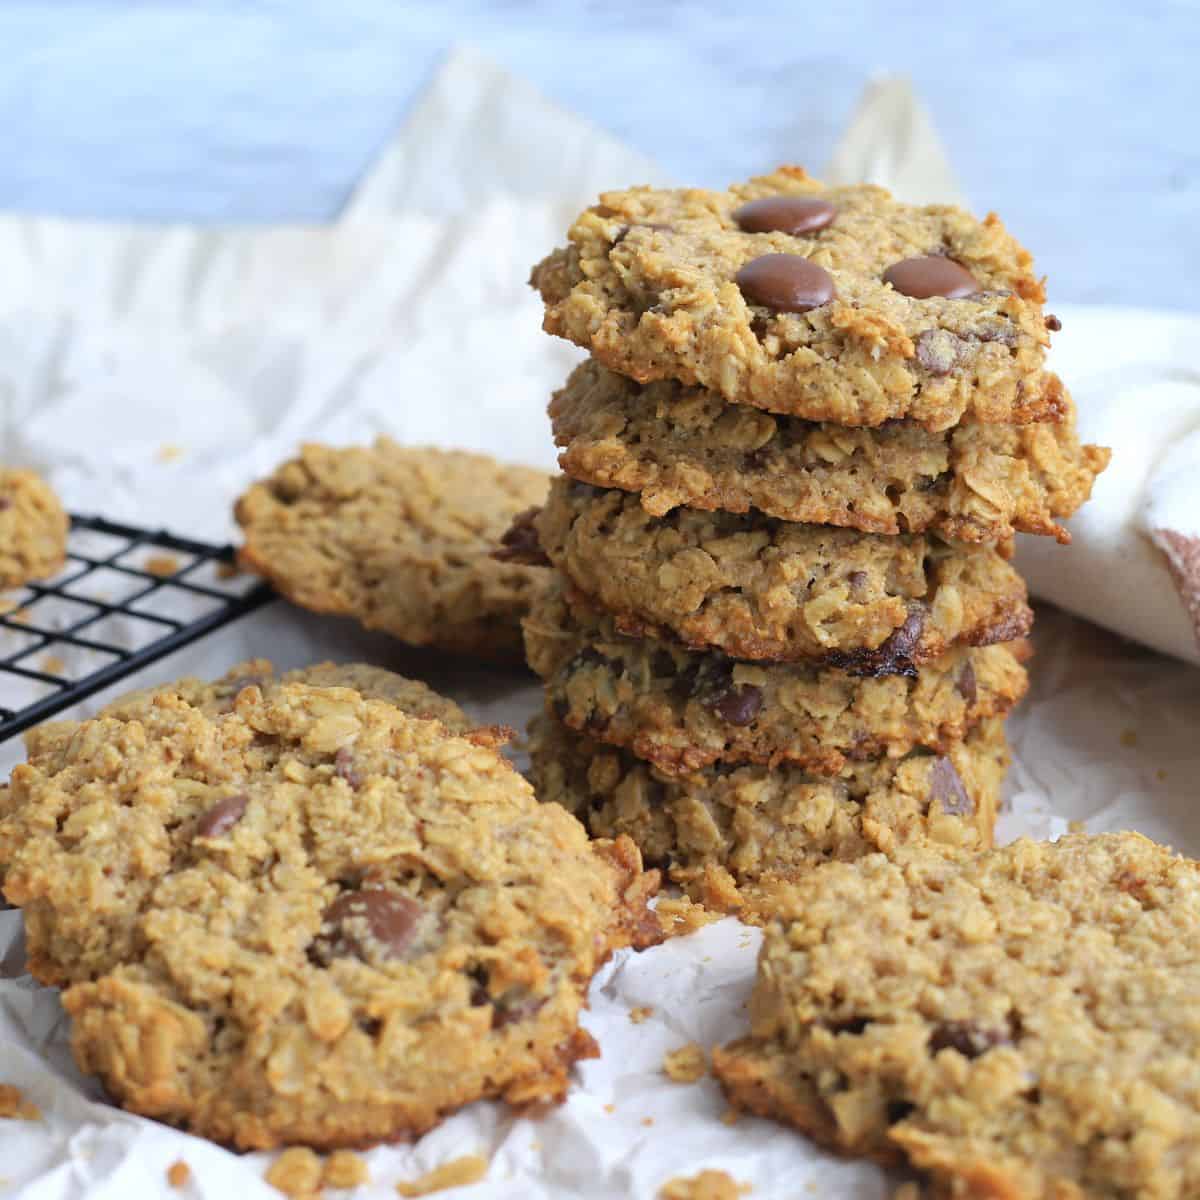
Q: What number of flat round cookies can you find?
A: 10